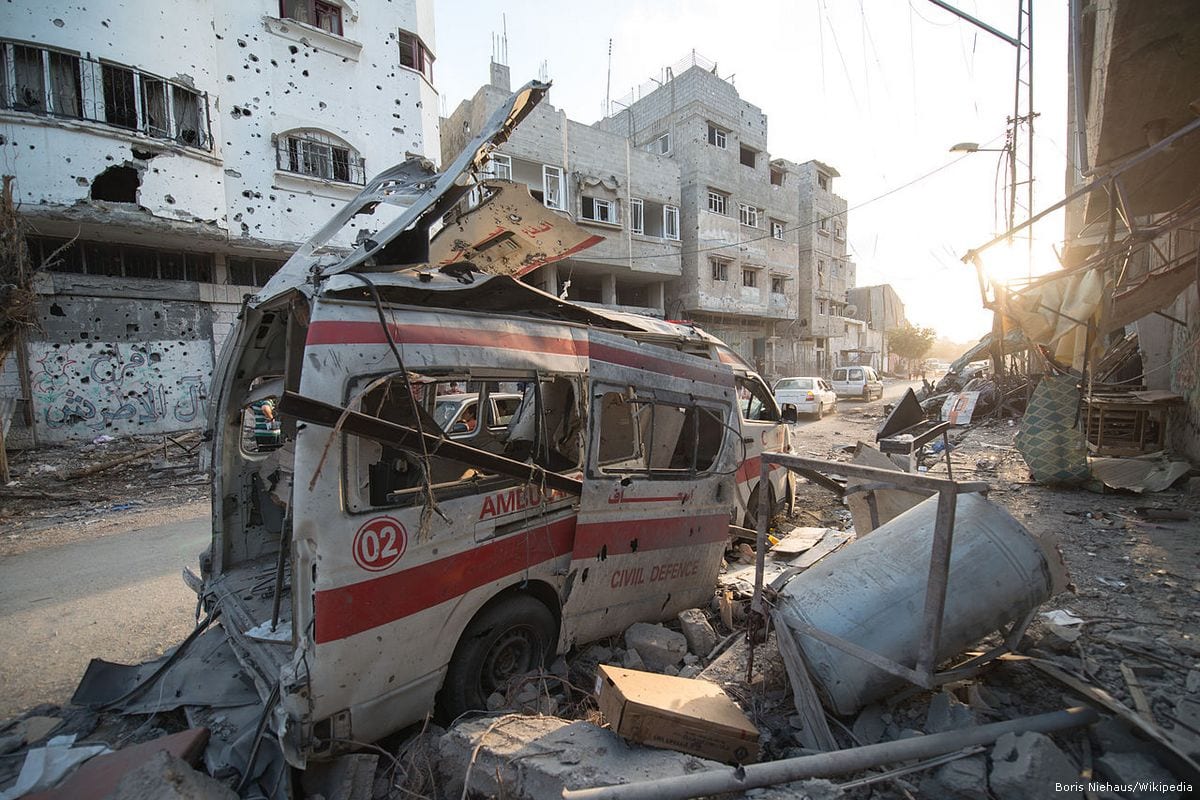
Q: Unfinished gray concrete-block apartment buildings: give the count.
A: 3